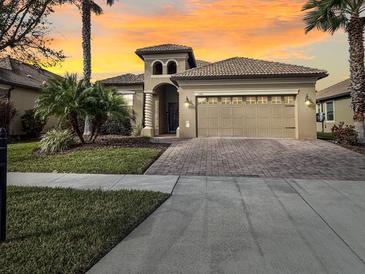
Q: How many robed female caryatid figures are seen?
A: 0